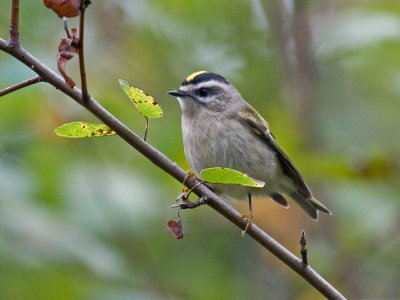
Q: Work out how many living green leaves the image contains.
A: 3